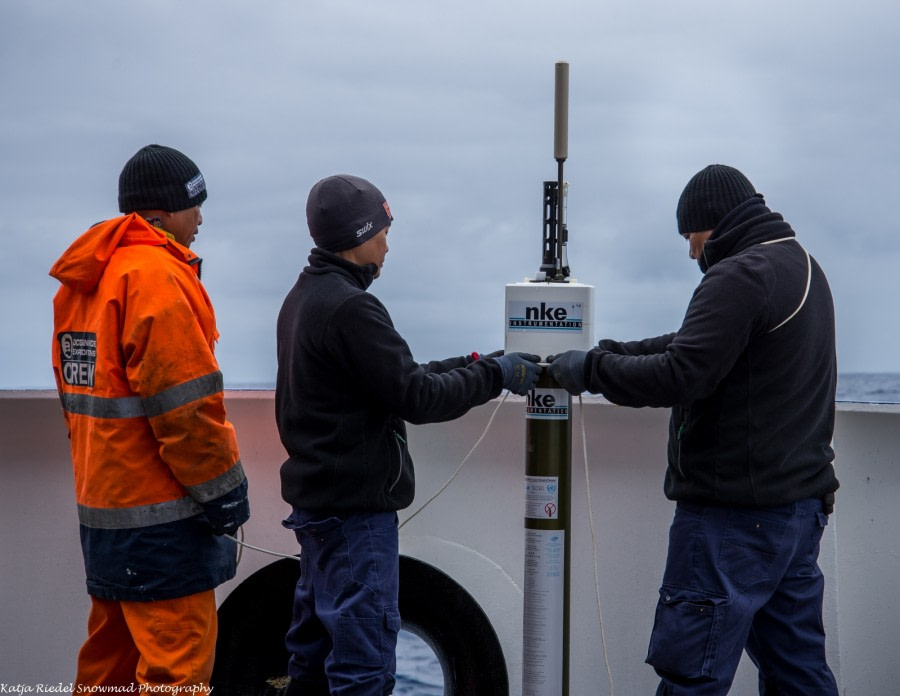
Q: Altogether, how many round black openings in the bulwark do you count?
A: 1